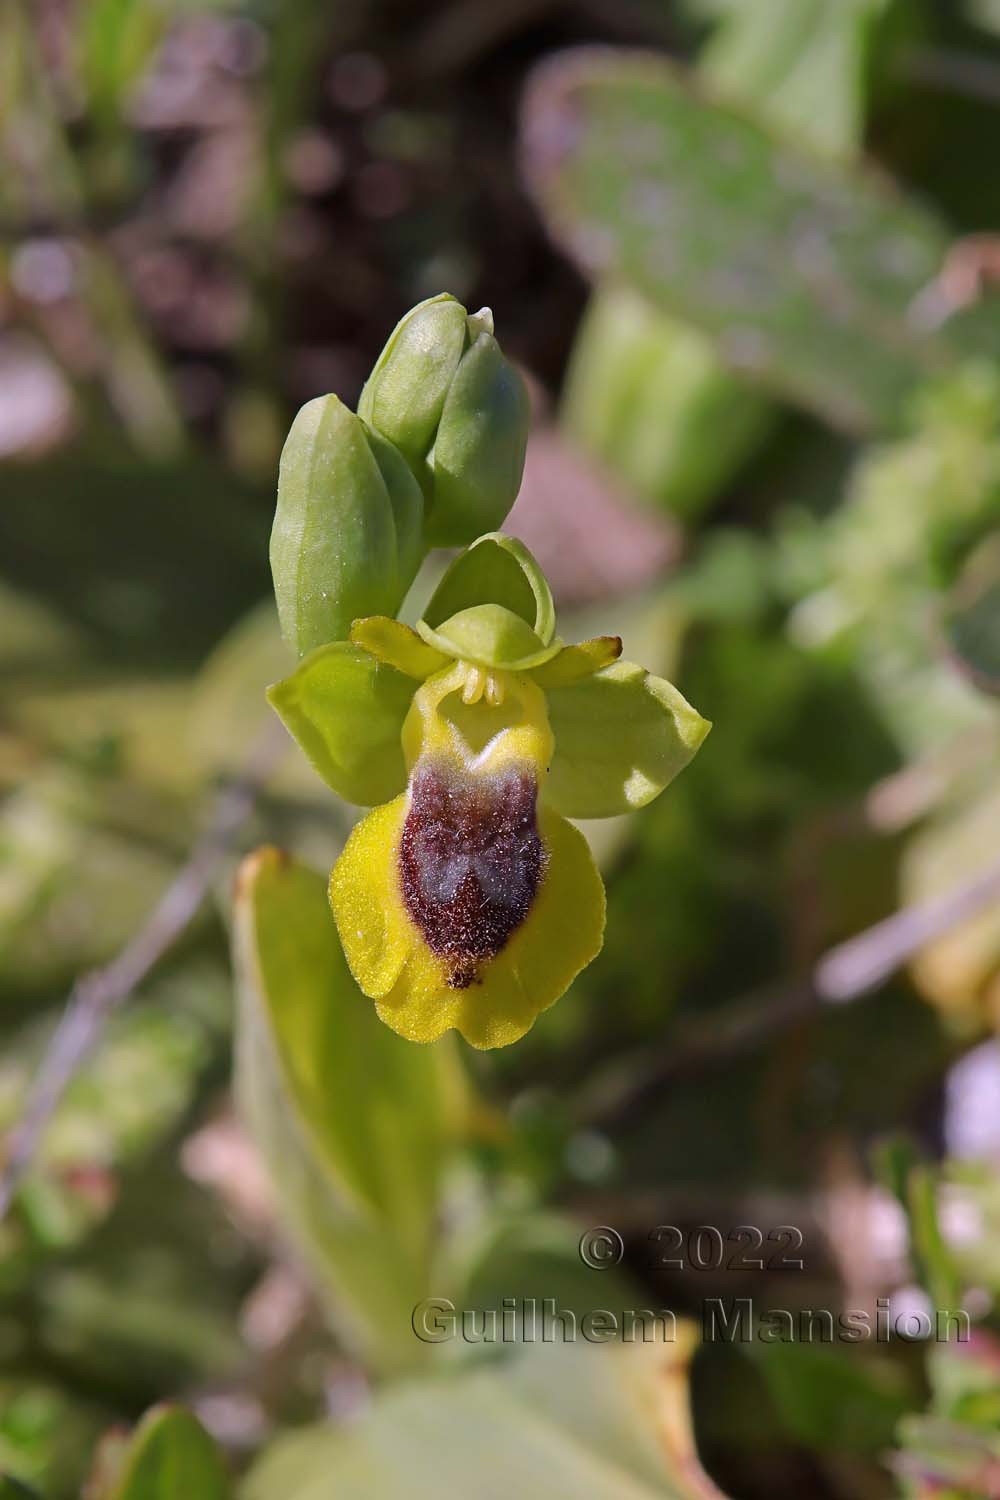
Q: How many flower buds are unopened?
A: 2